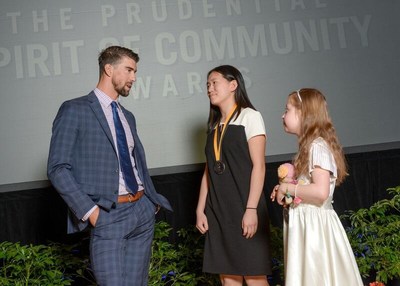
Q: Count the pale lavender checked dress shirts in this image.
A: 1